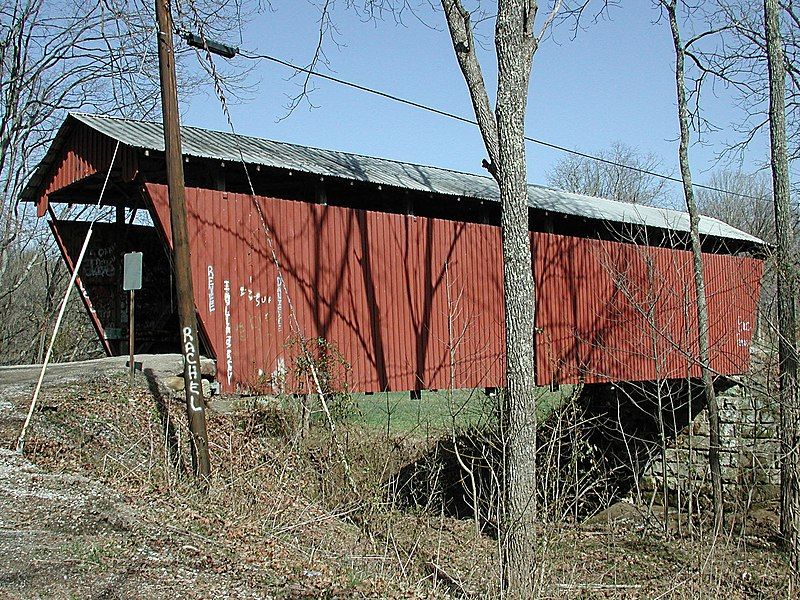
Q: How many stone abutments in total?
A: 1